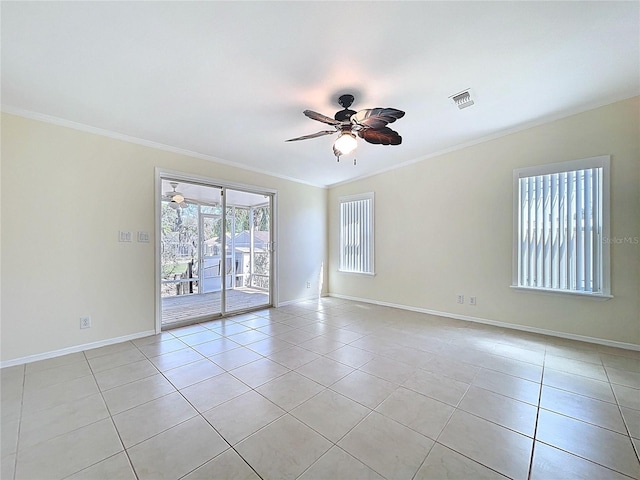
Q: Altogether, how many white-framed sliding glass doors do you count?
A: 1